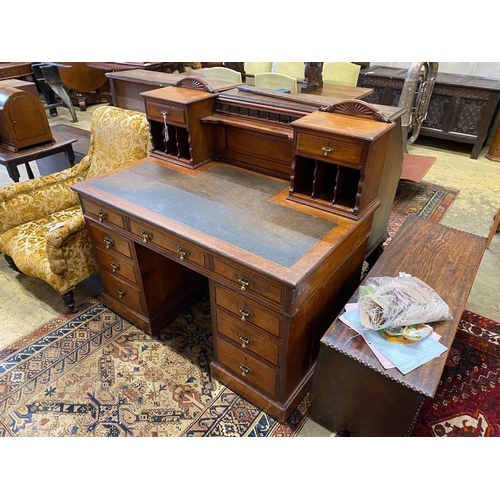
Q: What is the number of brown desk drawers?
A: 11